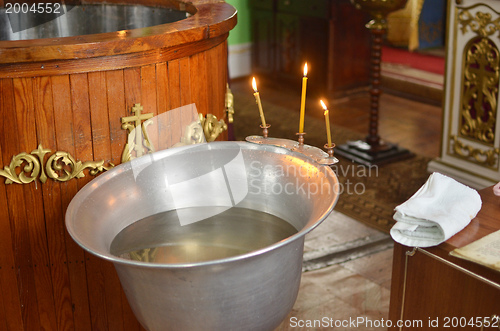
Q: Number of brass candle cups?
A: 3